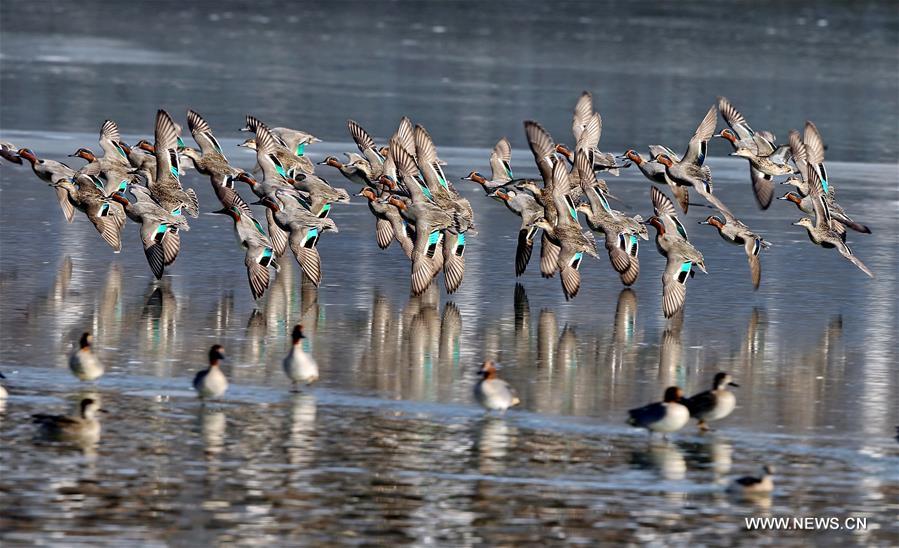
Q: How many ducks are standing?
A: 6